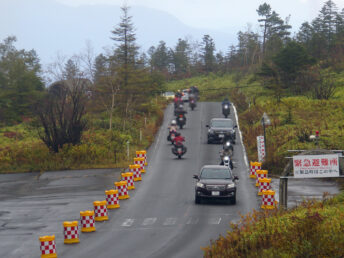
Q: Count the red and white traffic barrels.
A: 14